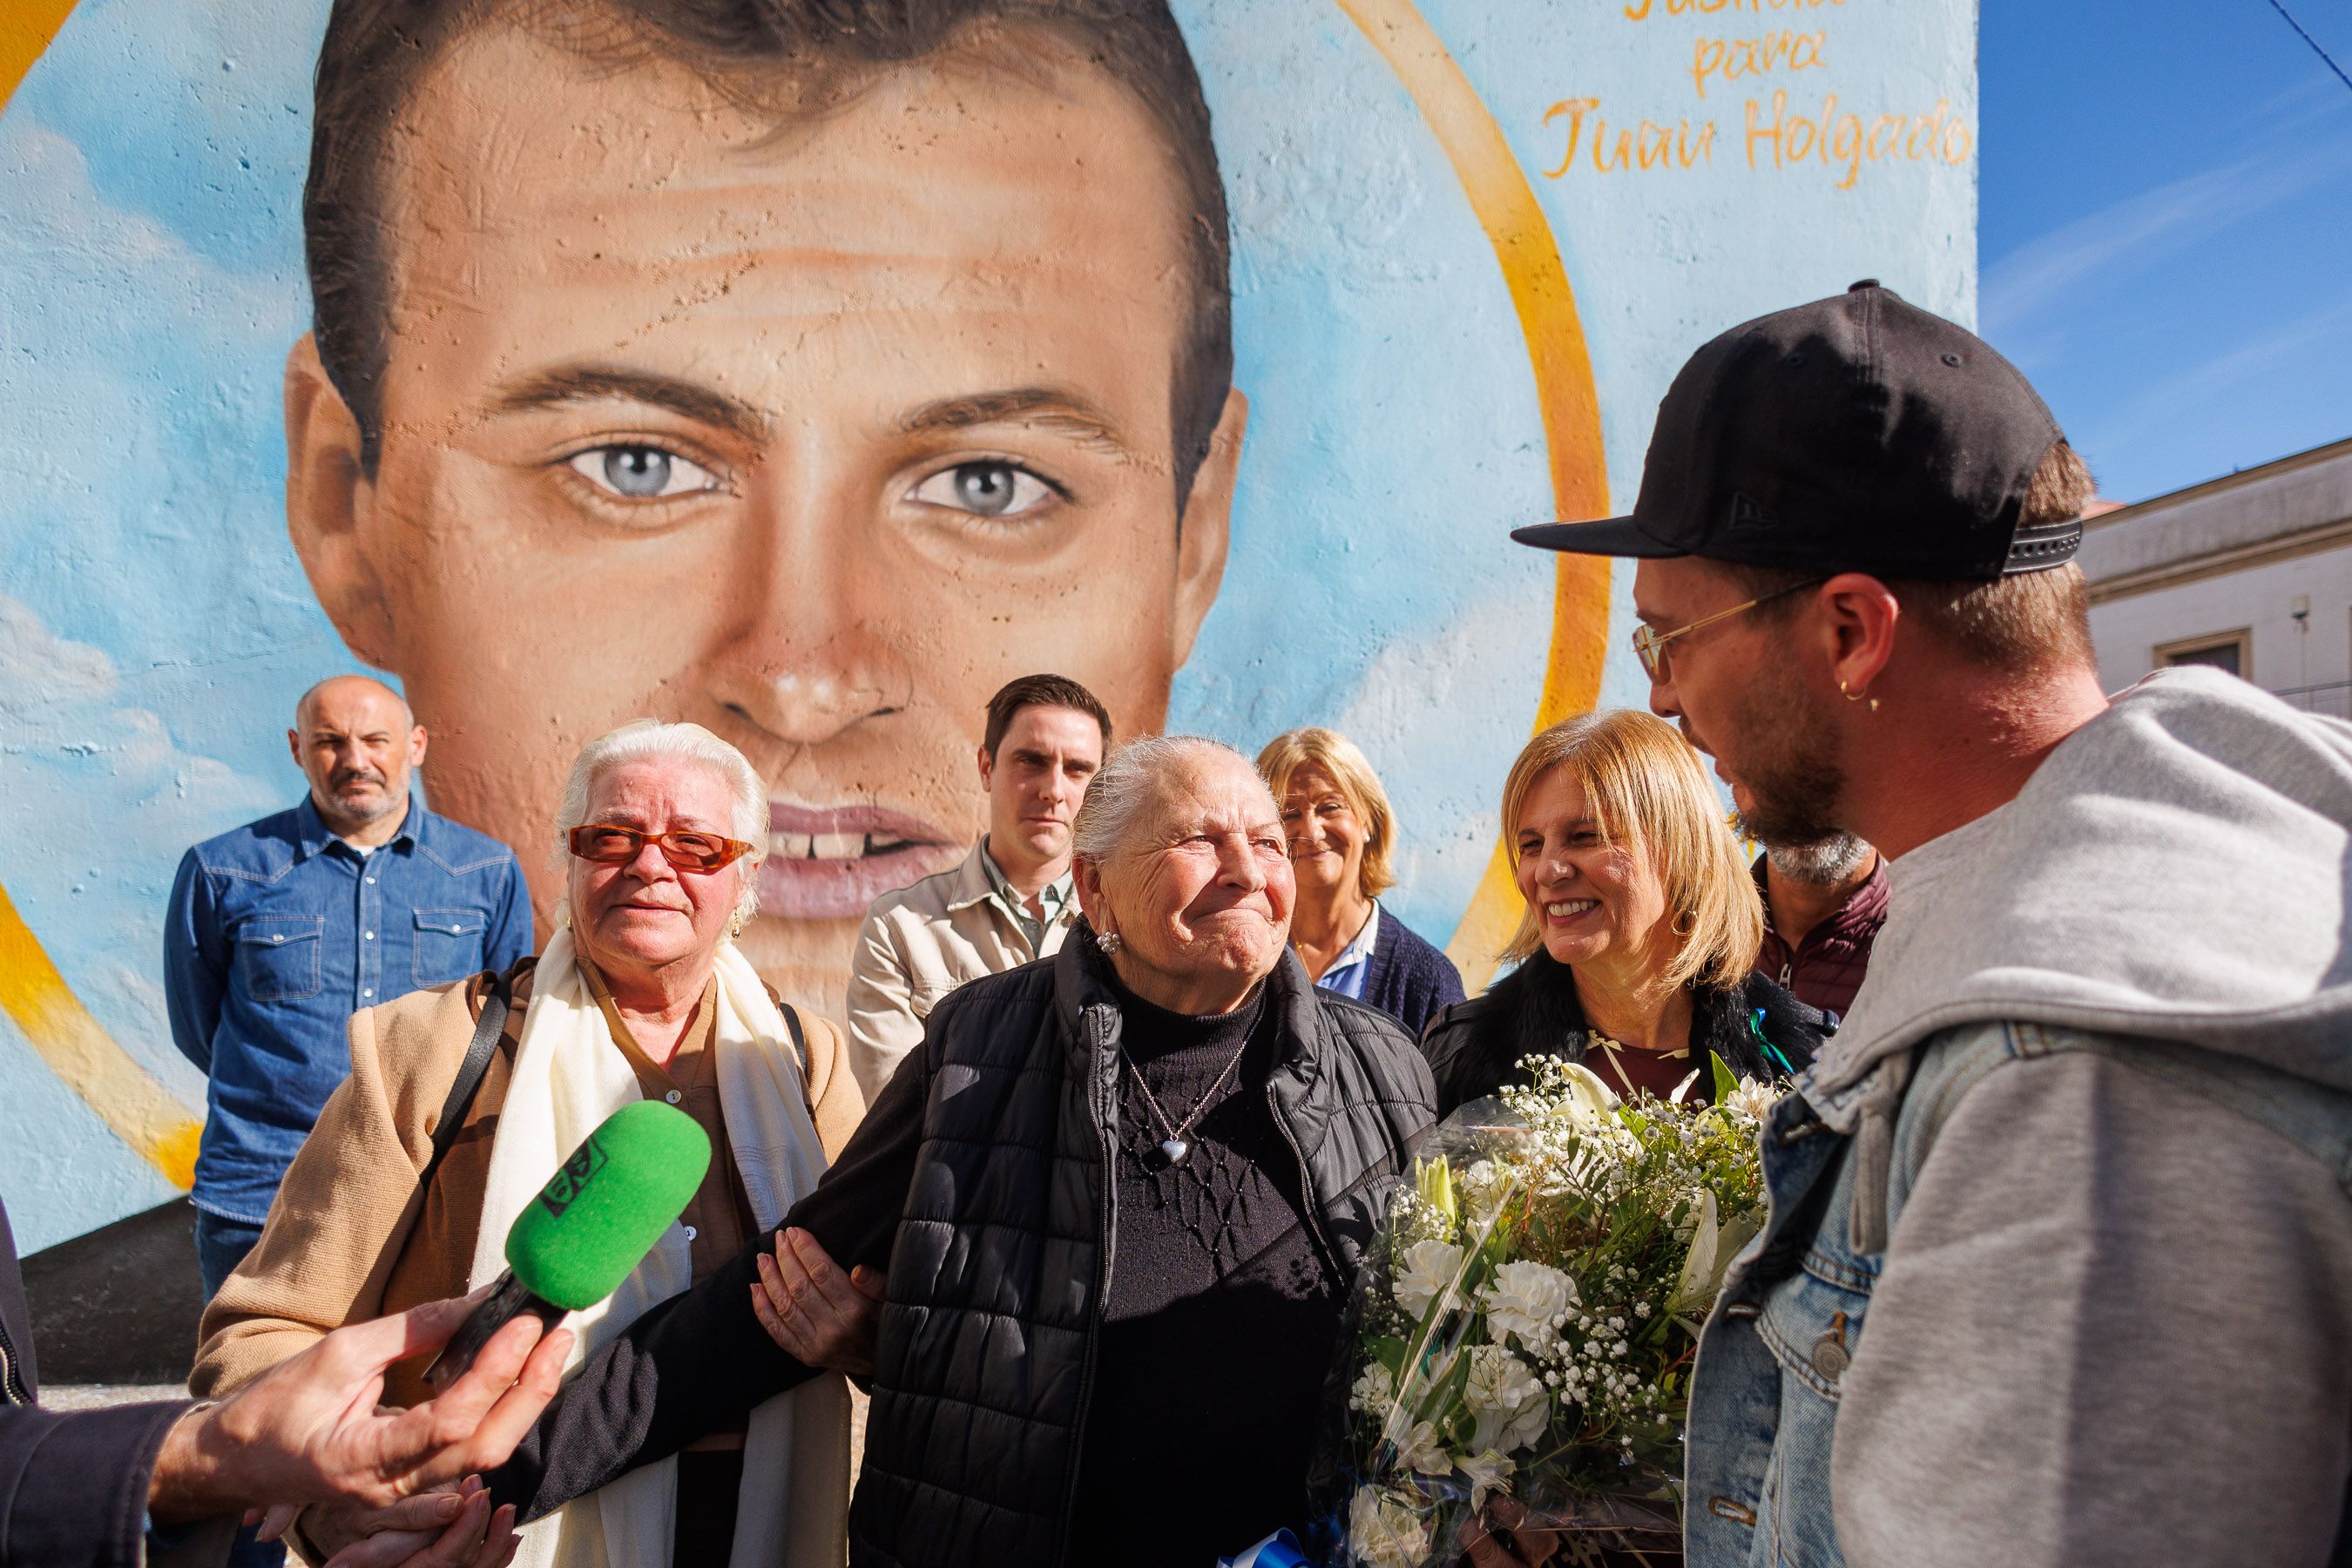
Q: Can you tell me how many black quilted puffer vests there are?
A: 1